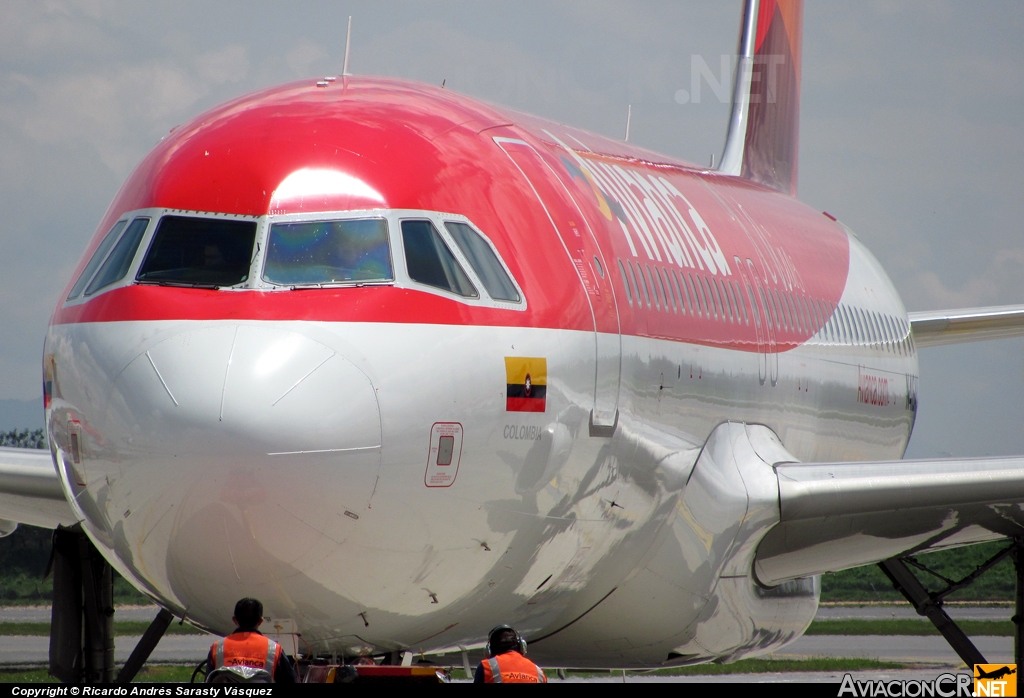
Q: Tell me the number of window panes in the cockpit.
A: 6